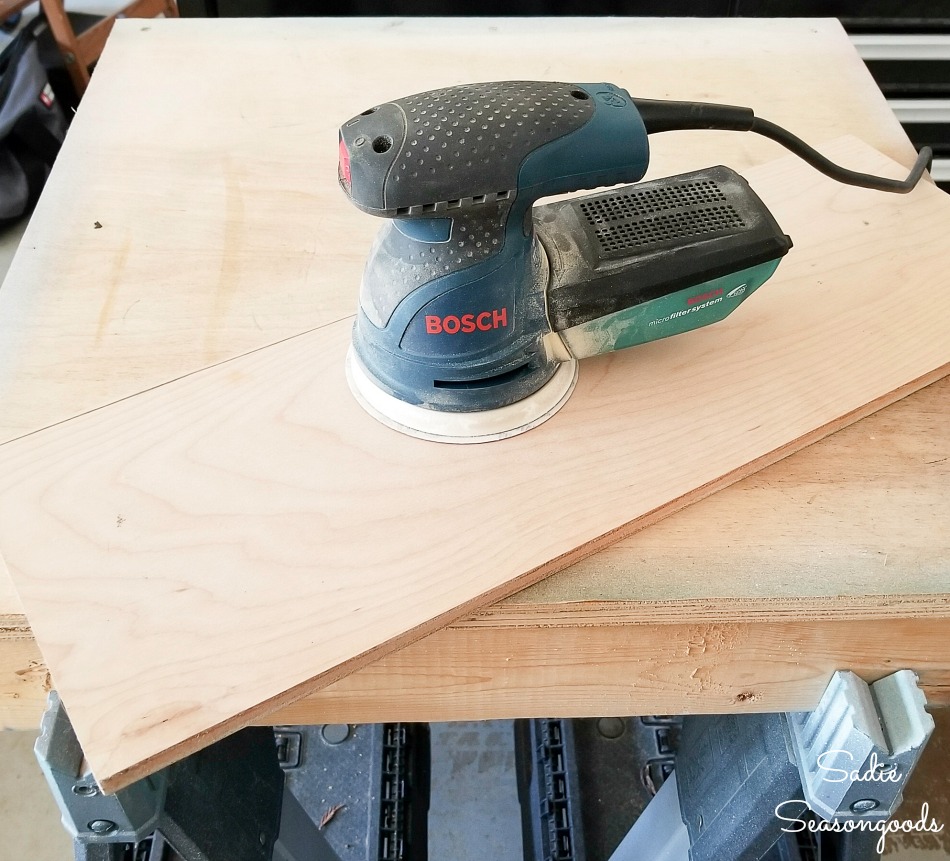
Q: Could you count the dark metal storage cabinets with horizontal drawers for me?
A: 1